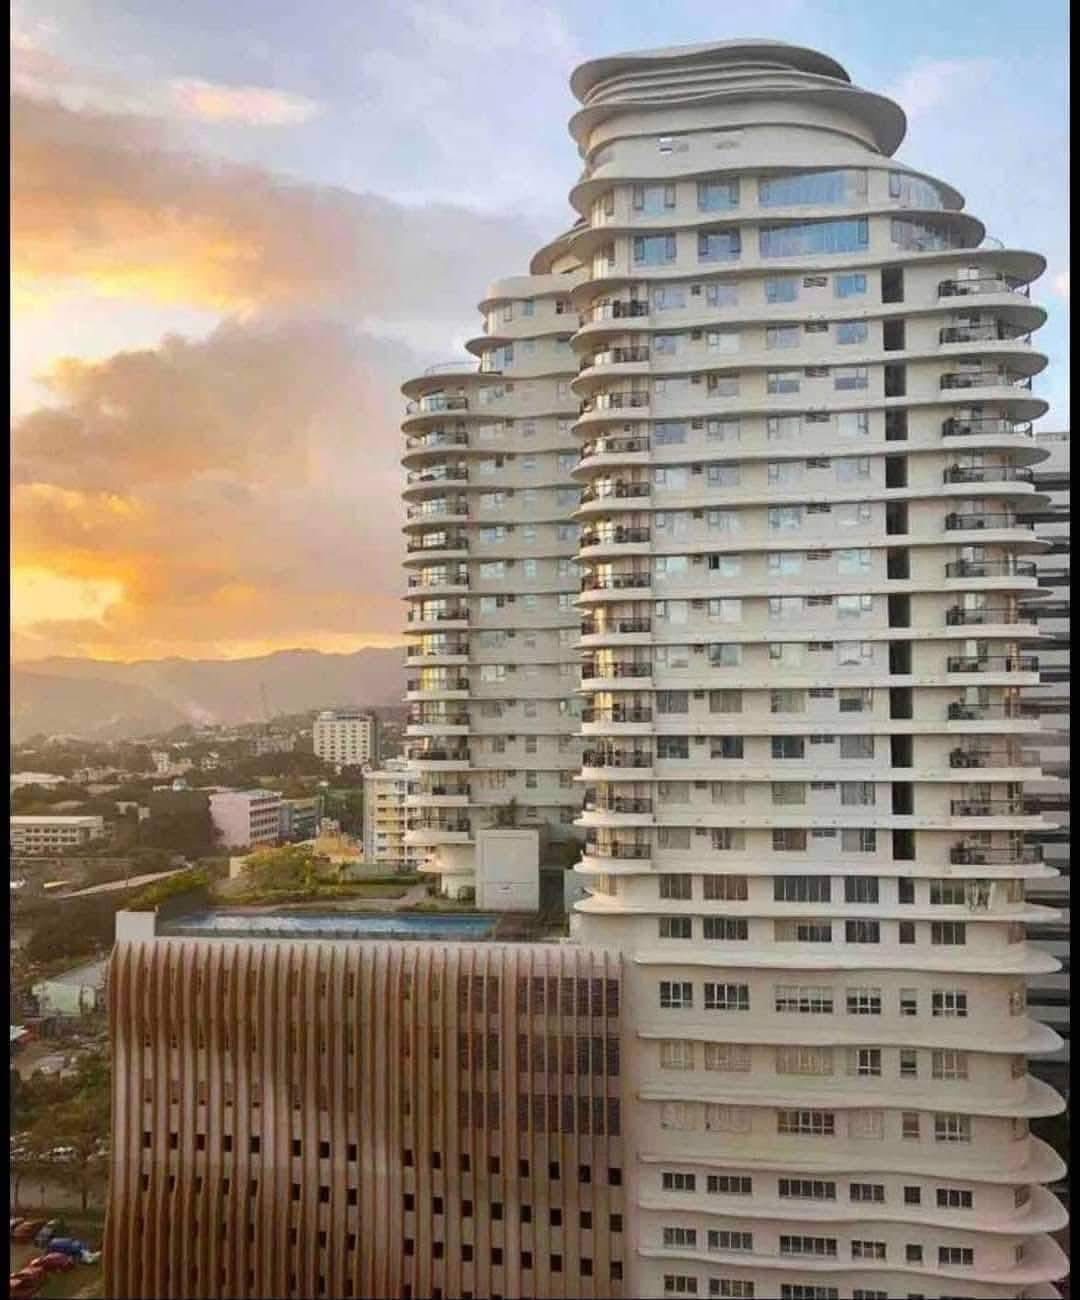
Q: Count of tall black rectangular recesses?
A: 13